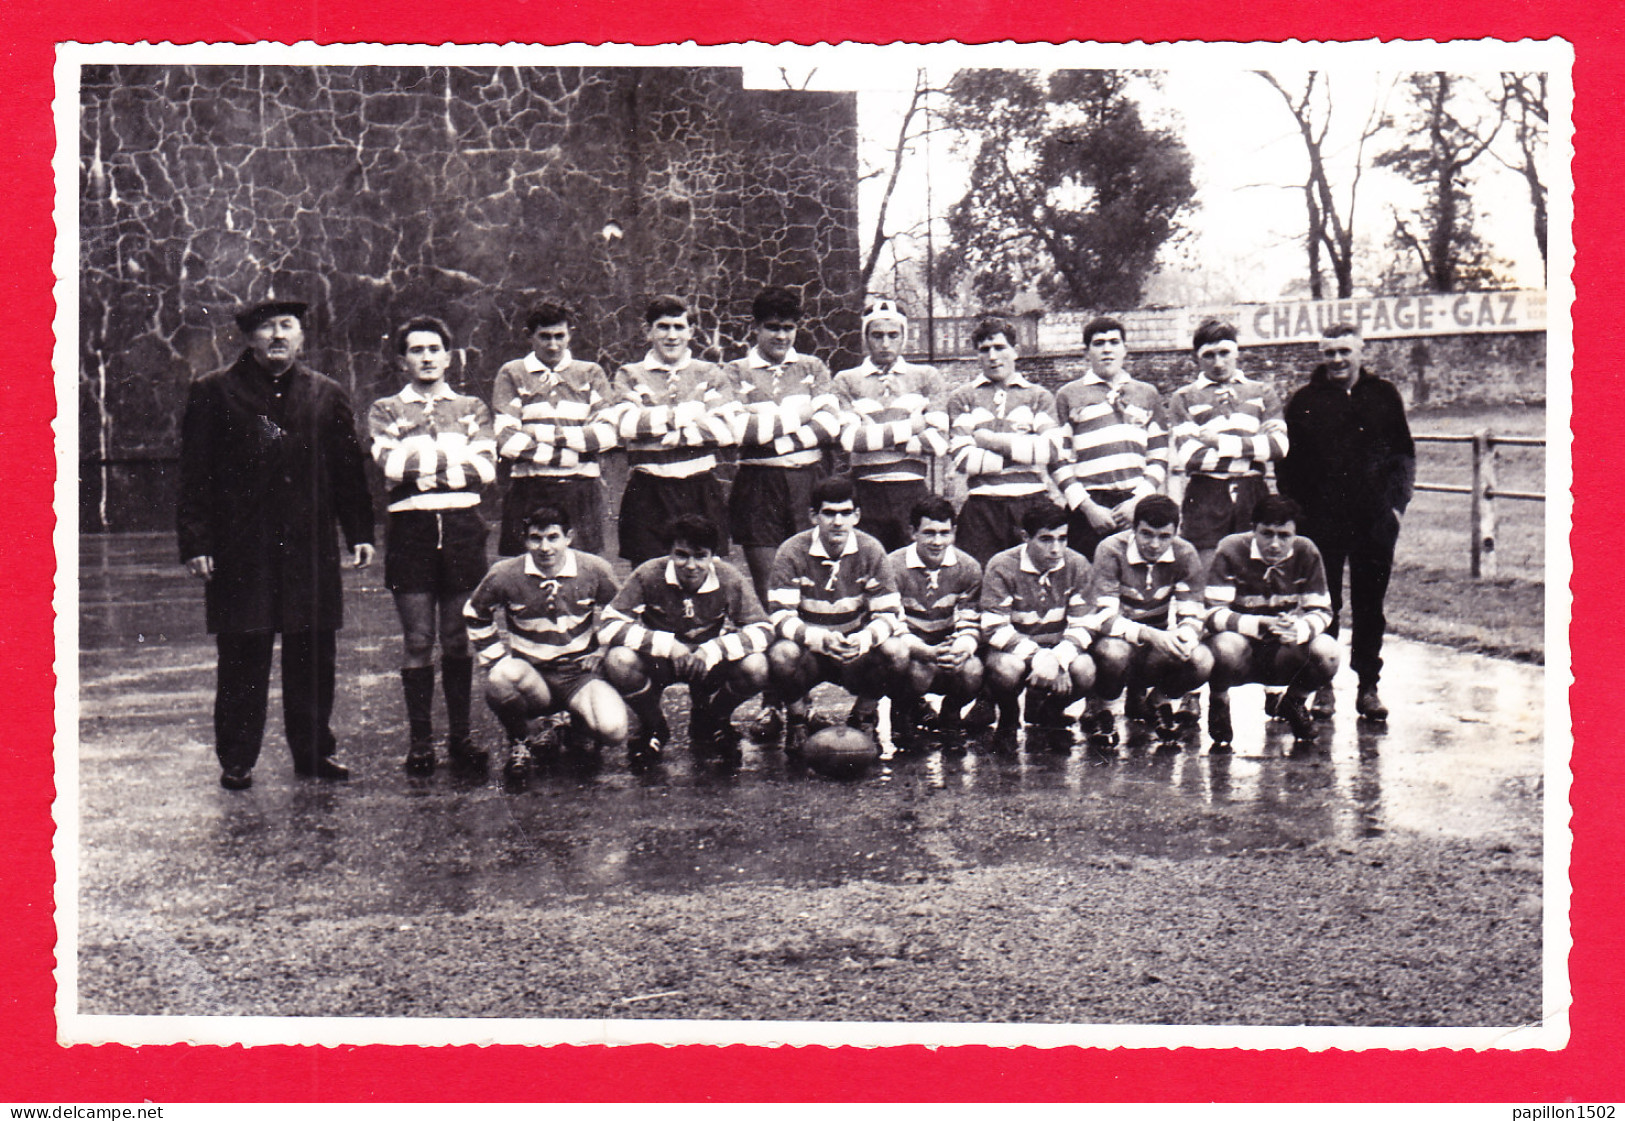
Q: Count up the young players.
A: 15